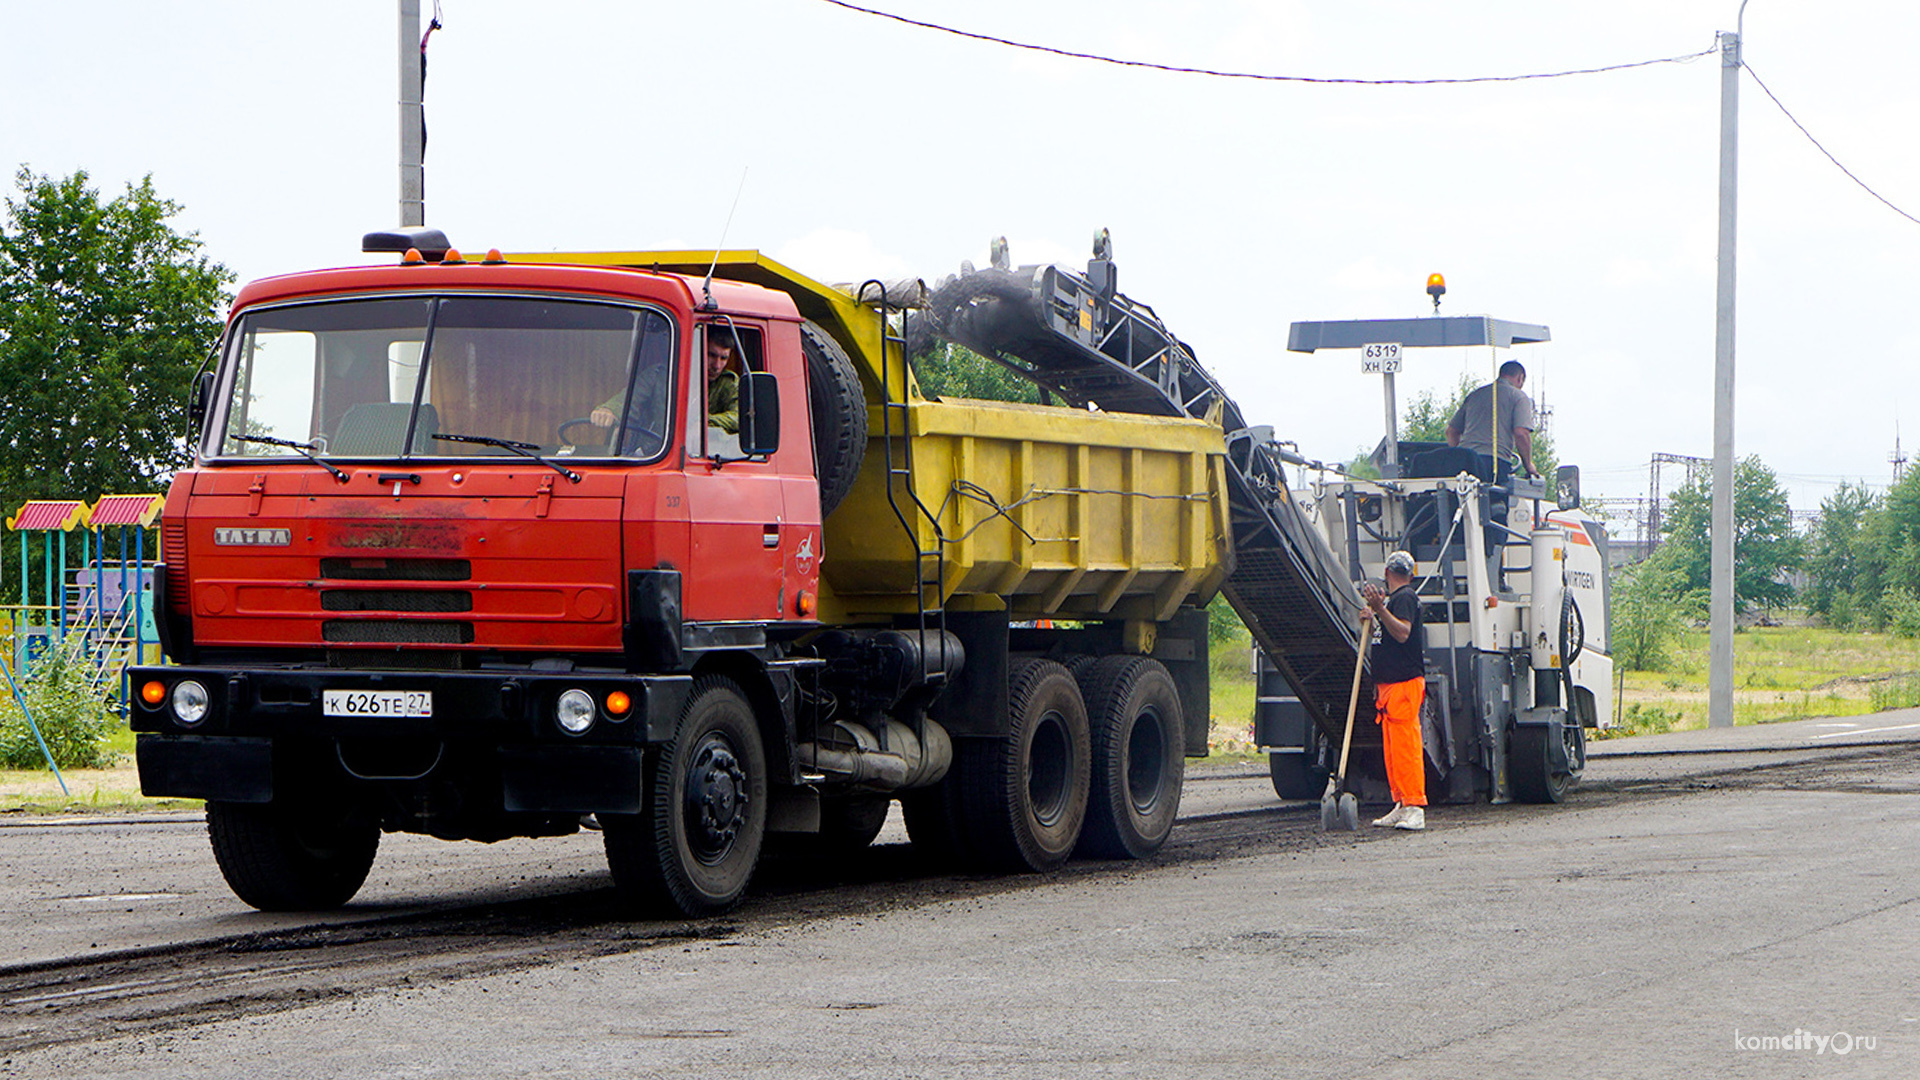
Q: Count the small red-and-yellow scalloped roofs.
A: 2